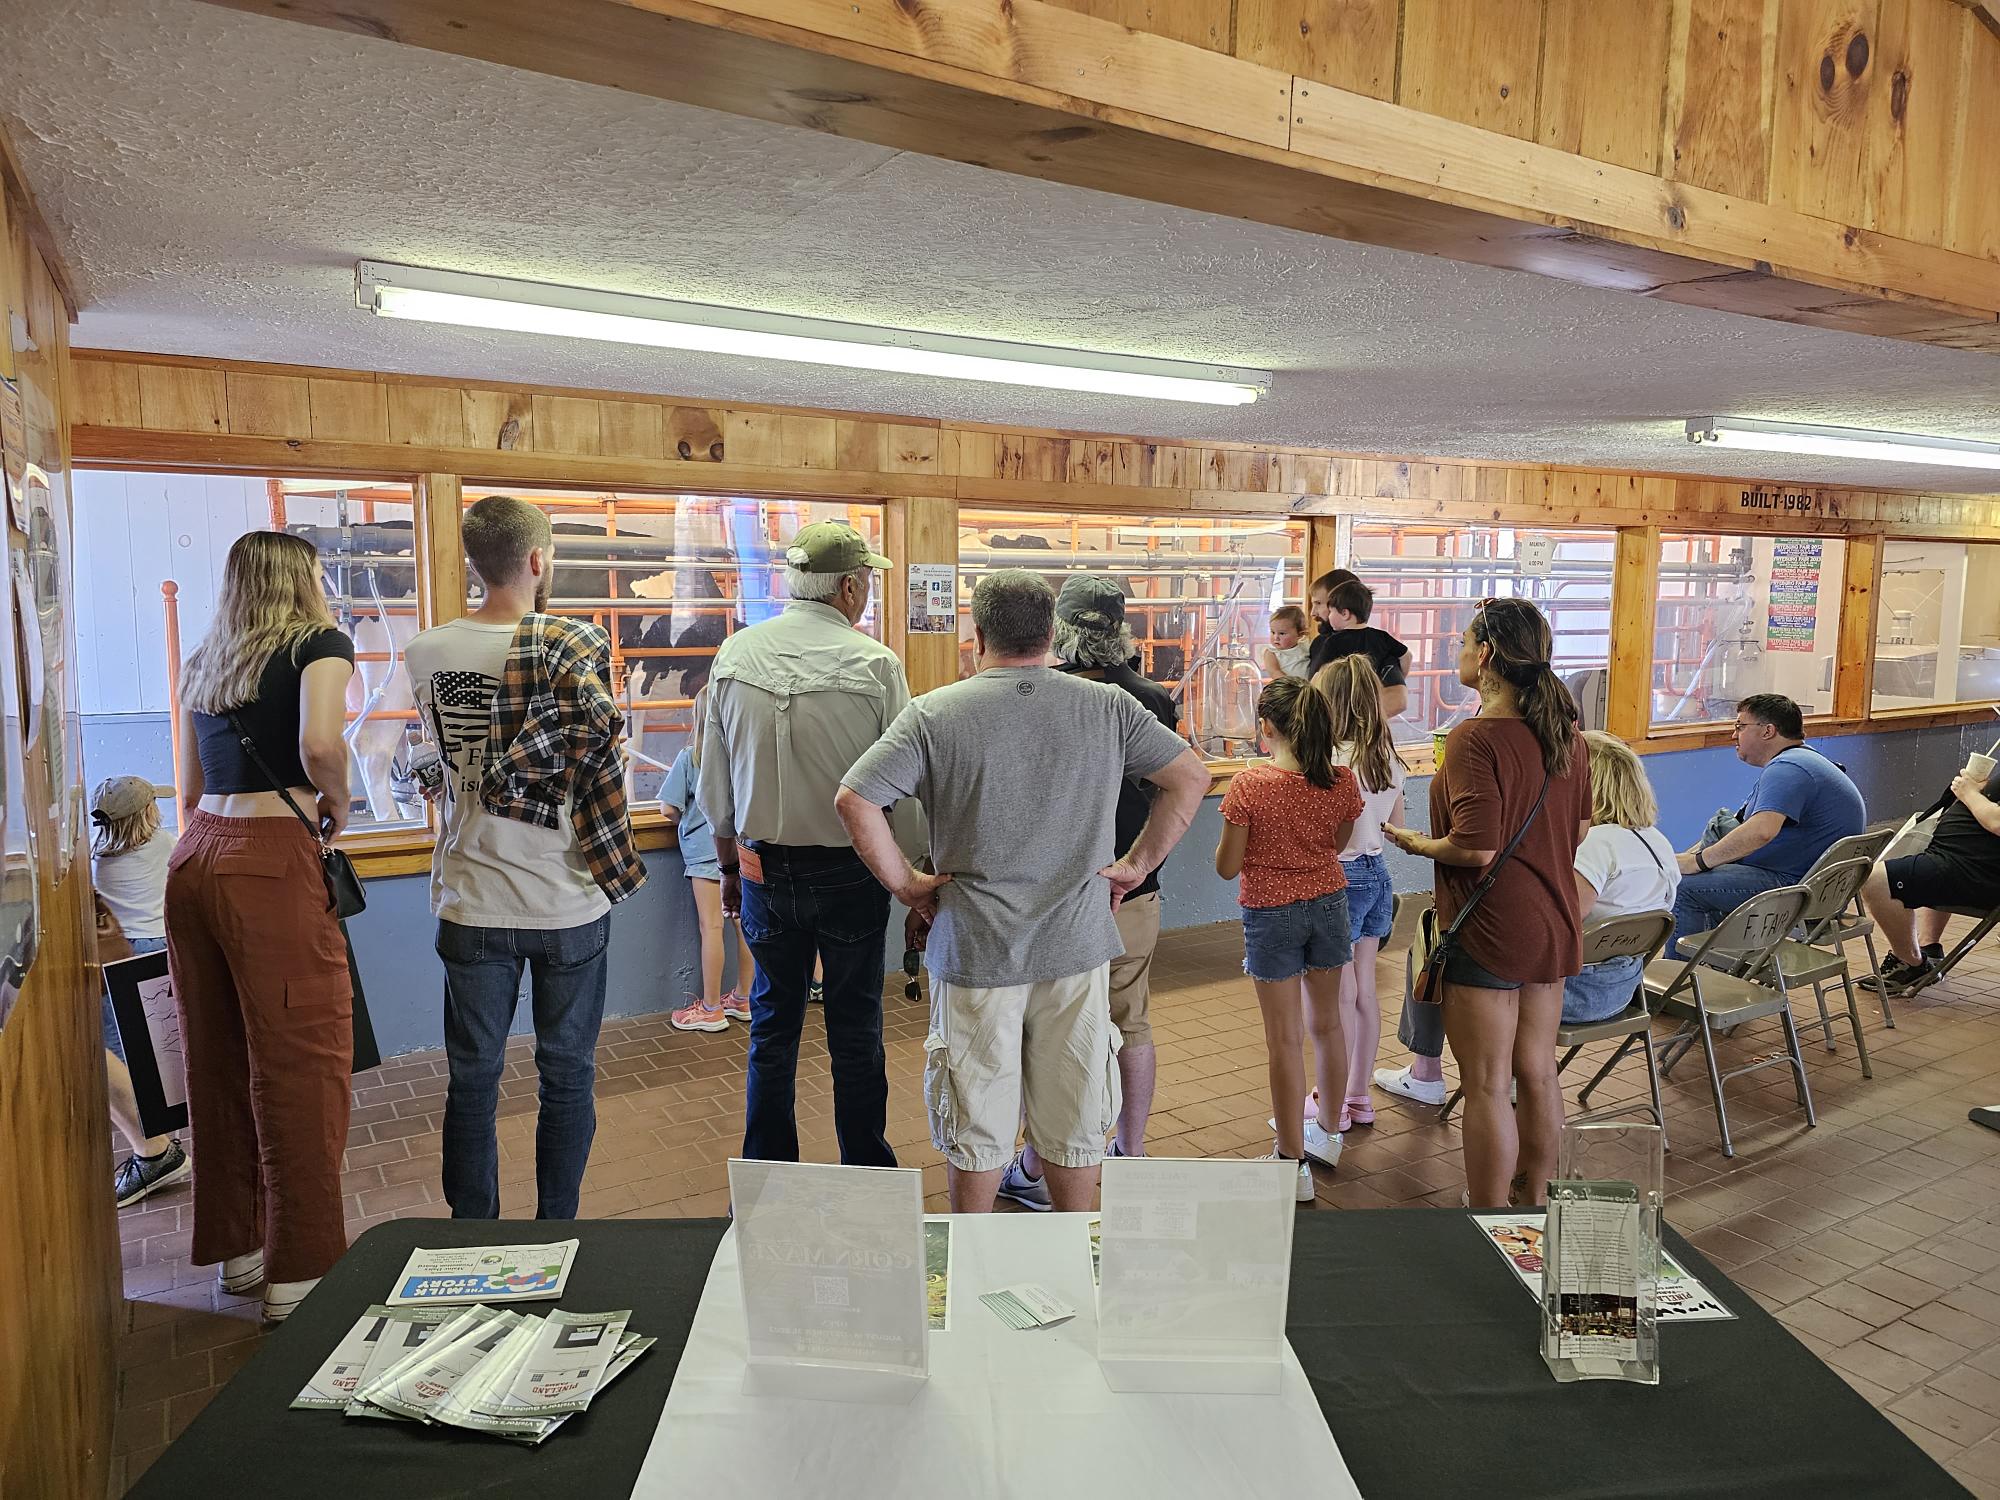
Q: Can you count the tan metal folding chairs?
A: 5